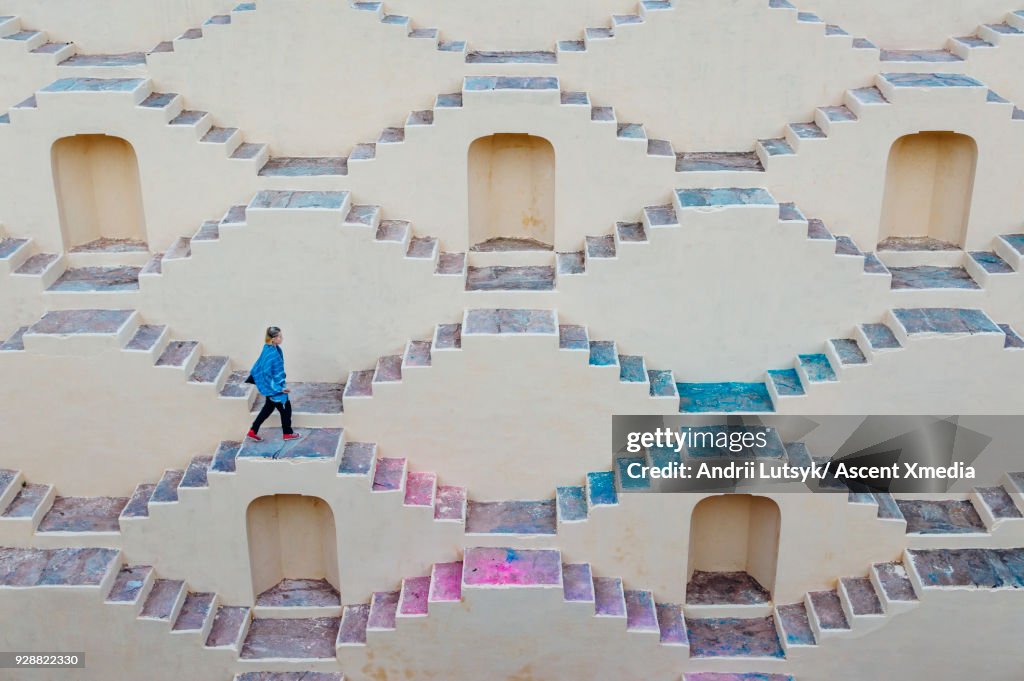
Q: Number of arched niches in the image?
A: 5